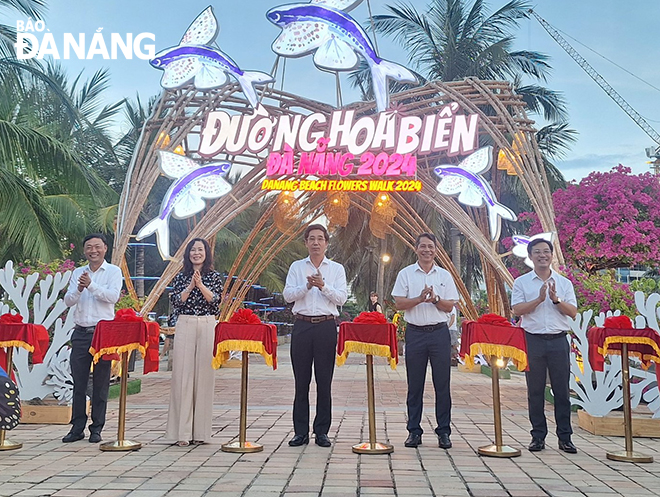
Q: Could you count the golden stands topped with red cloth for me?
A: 6